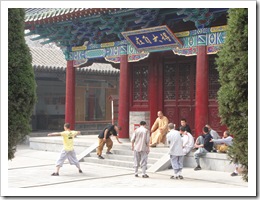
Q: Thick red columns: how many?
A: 3